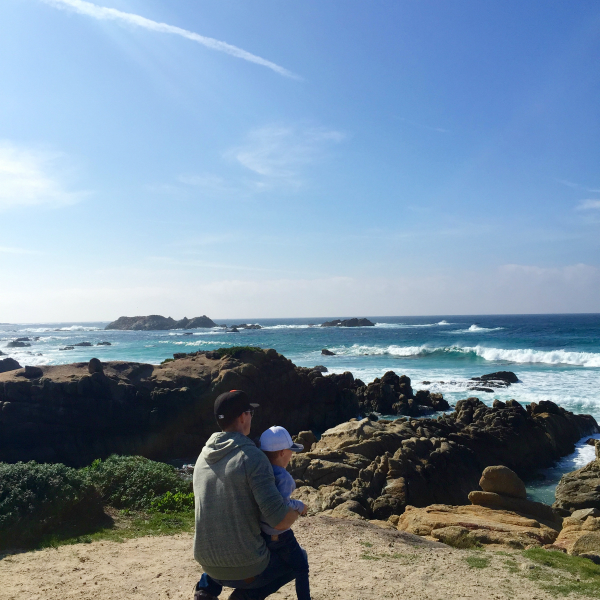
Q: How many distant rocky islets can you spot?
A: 2